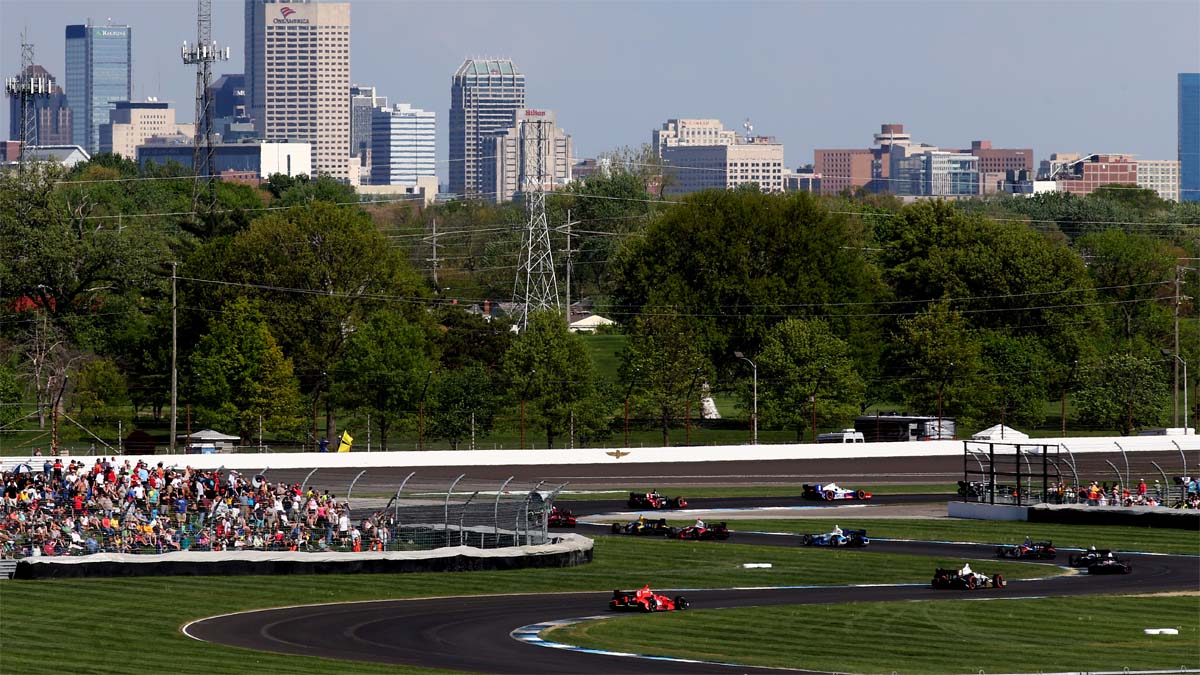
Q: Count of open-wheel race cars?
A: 11